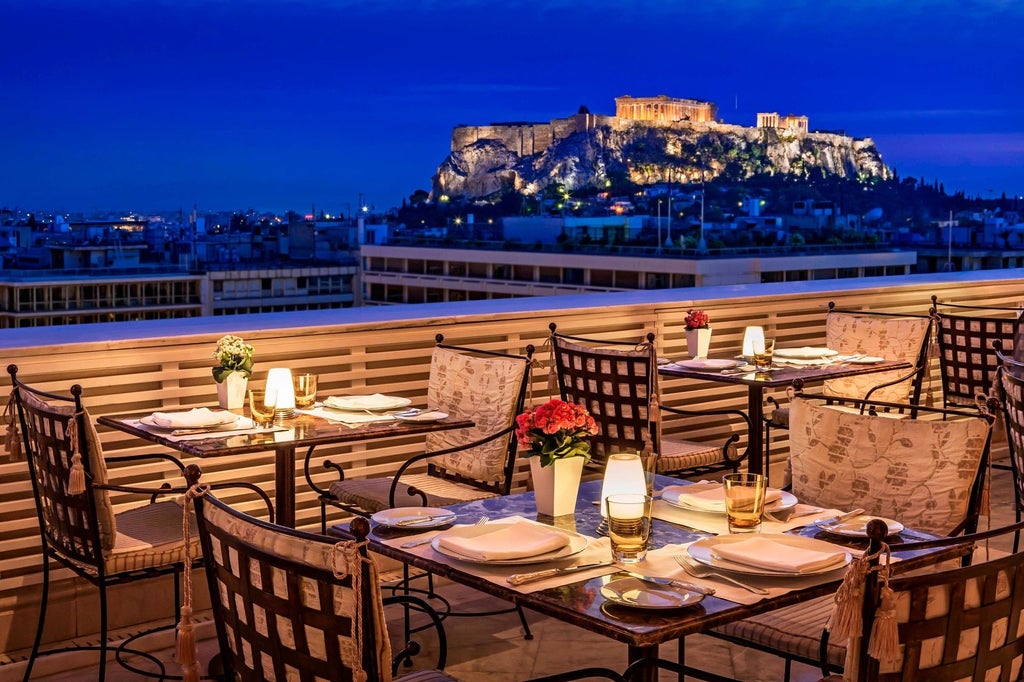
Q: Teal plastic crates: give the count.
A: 0